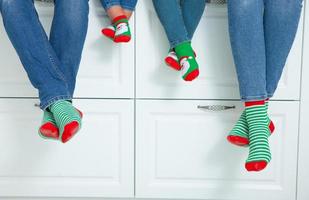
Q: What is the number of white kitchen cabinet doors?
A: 4